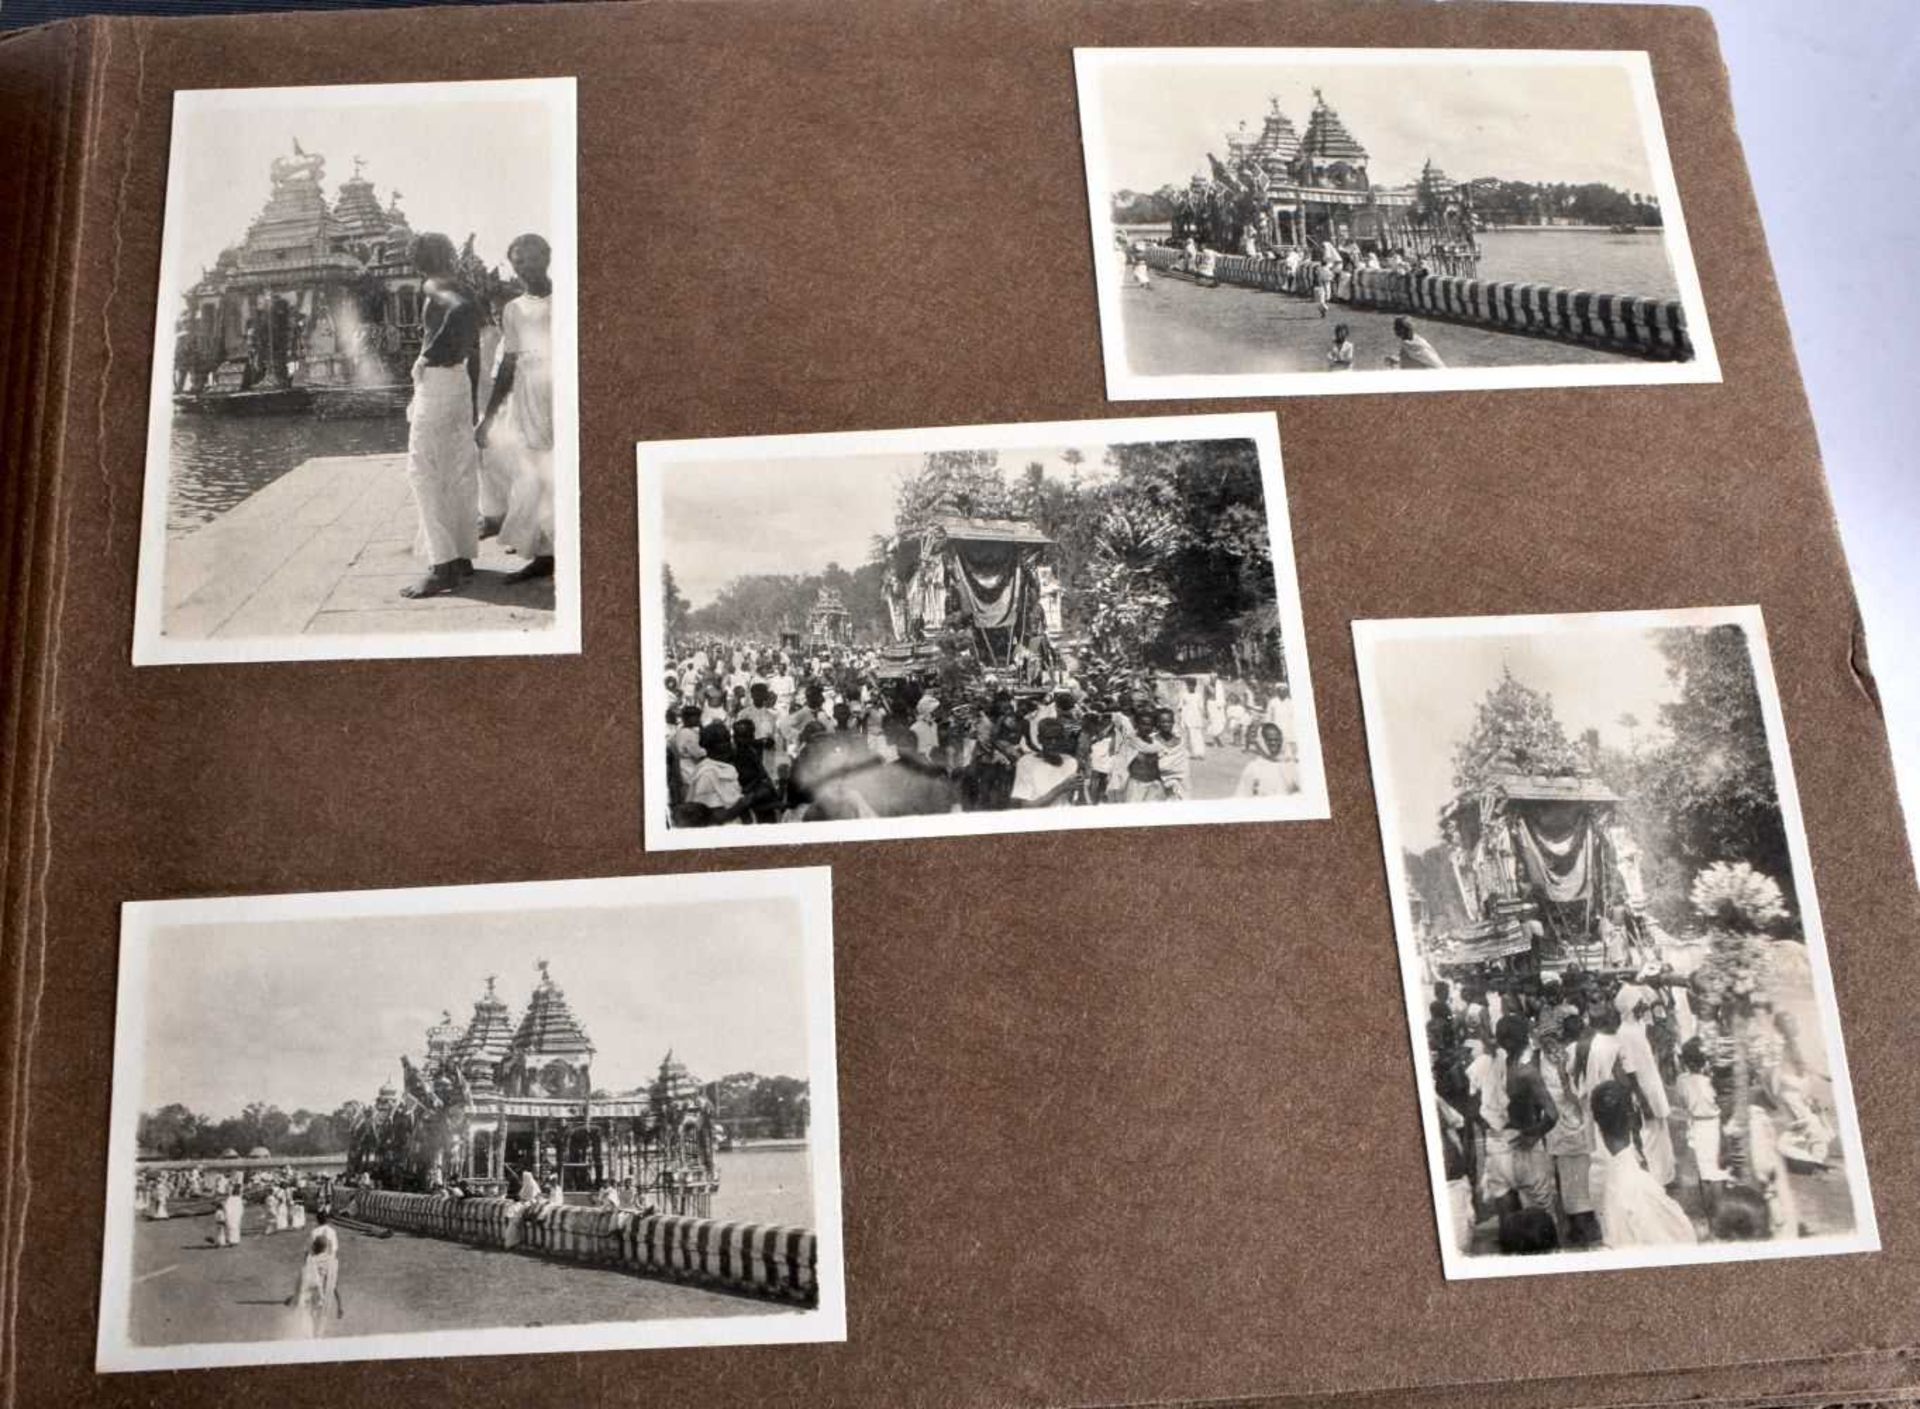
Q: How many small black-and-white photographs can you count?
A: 5